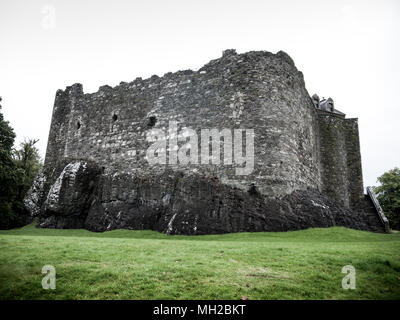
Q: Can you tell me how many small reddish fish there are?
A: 0